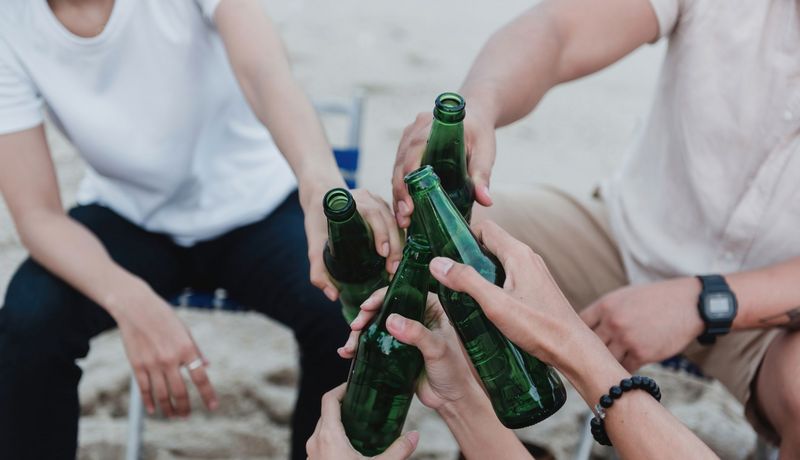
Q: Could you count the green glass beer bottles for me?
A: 4